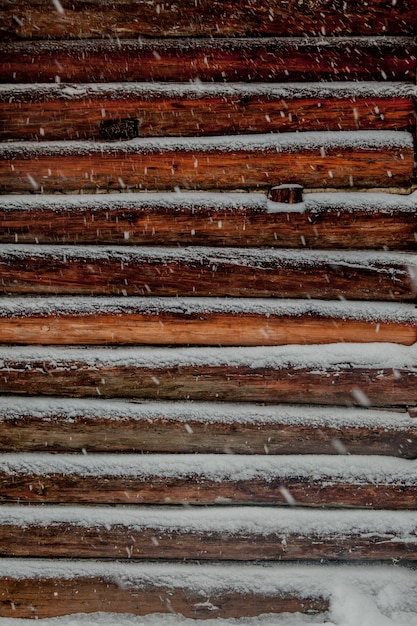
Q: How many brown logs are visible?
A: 12